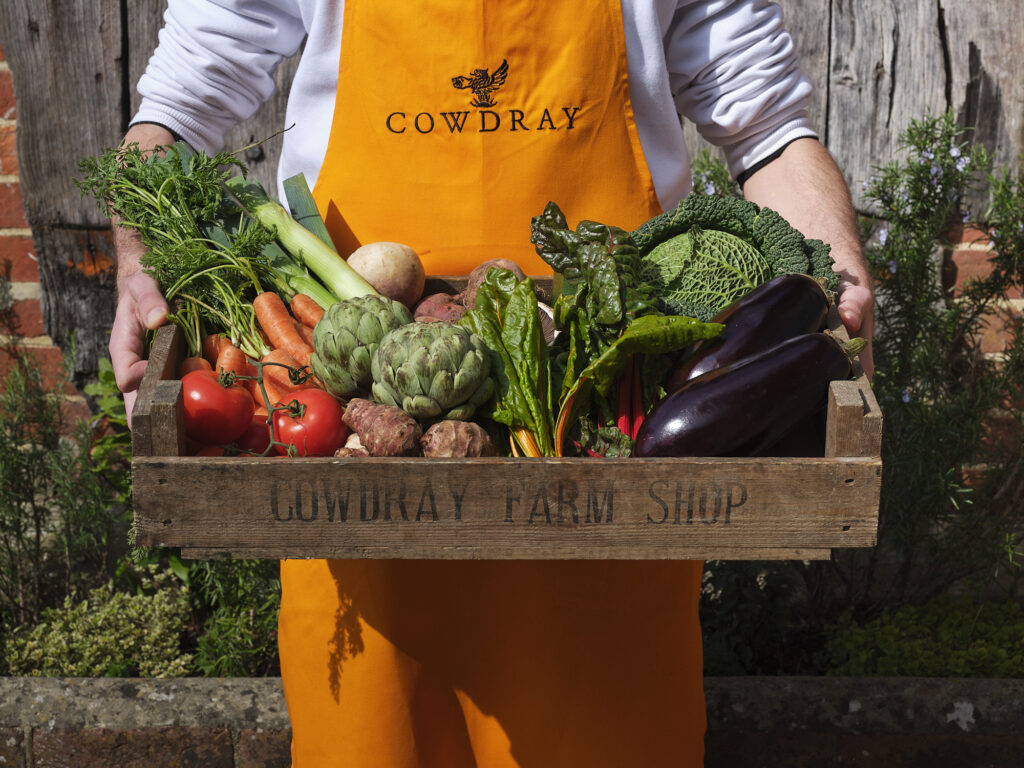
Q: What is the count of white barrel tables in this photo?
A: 0